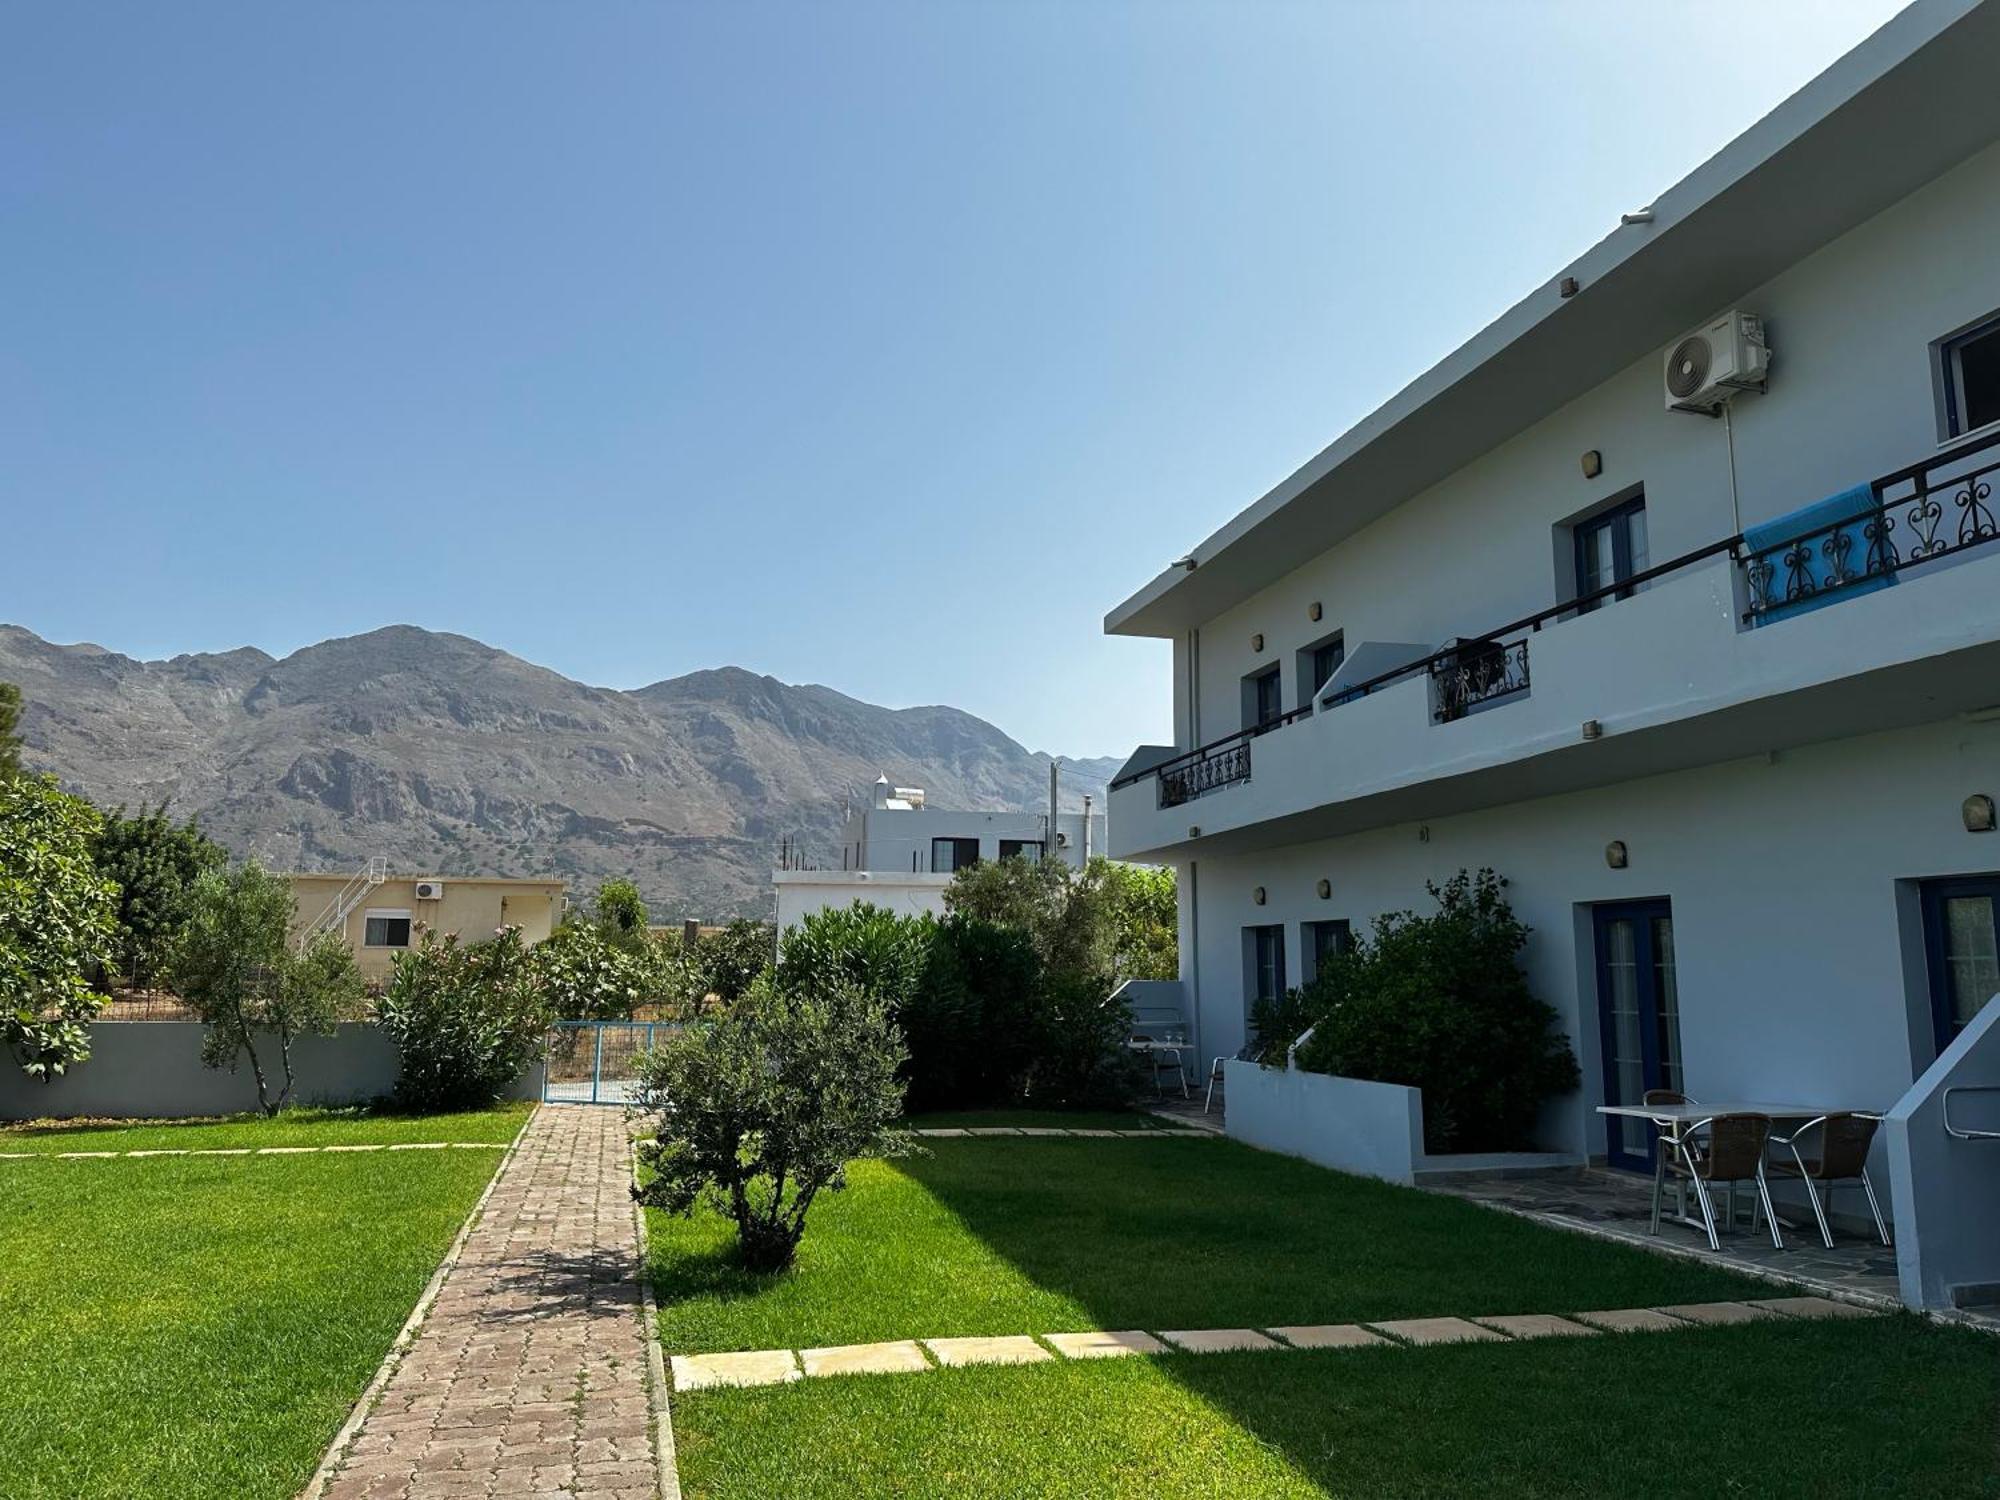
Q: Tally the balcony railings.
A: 3